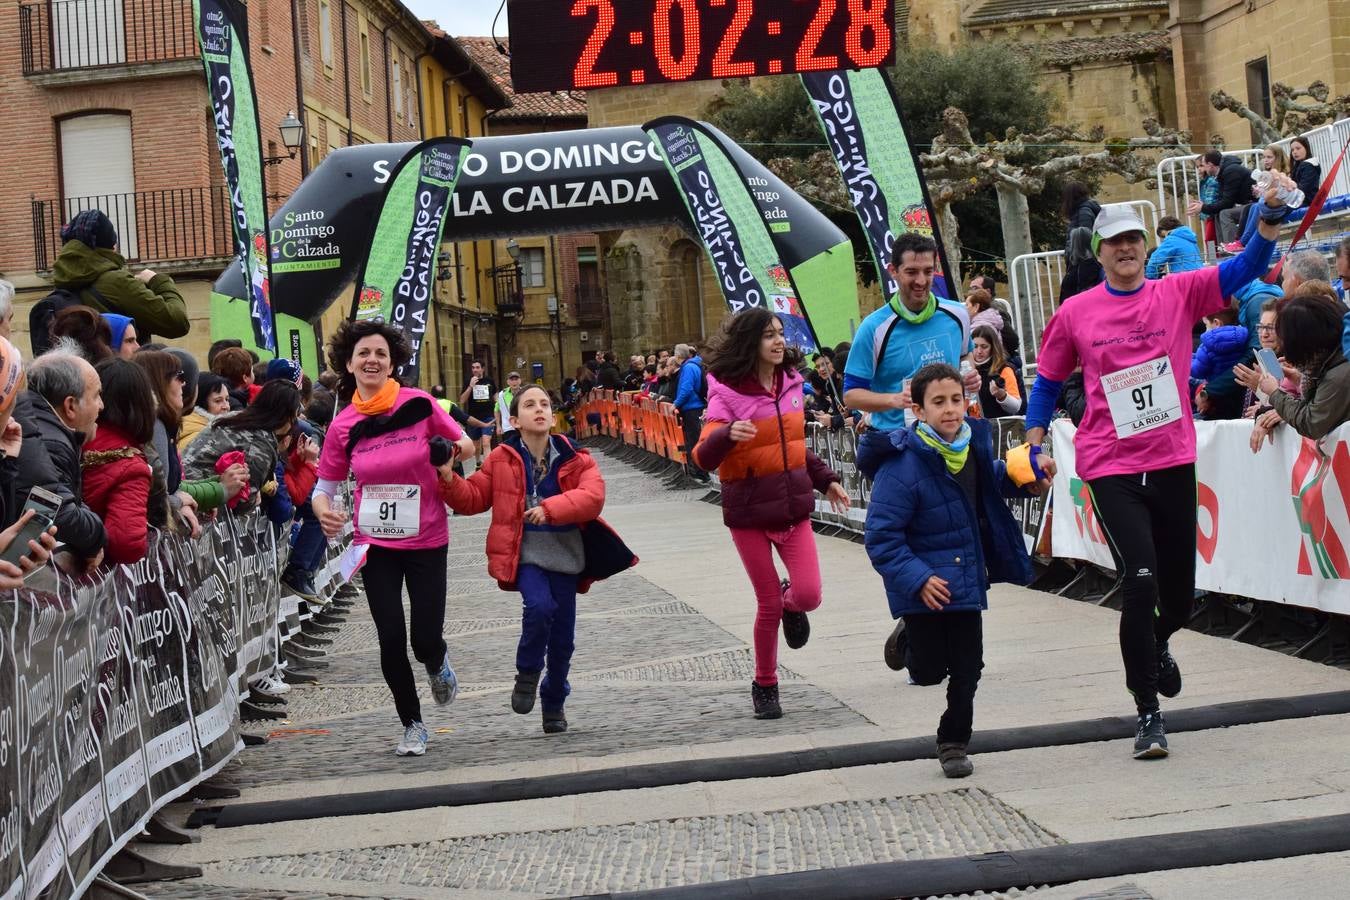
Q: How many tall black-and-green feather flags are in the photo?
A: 4